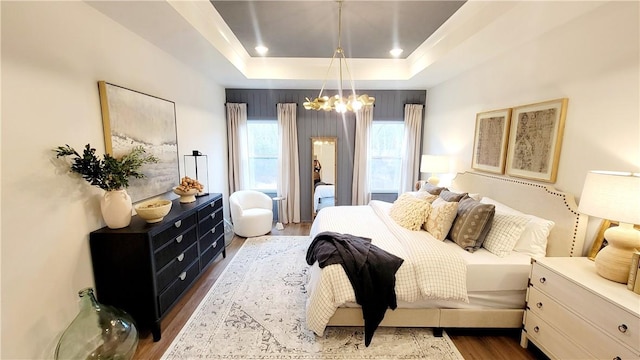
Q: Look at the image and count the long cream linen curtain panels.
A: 4